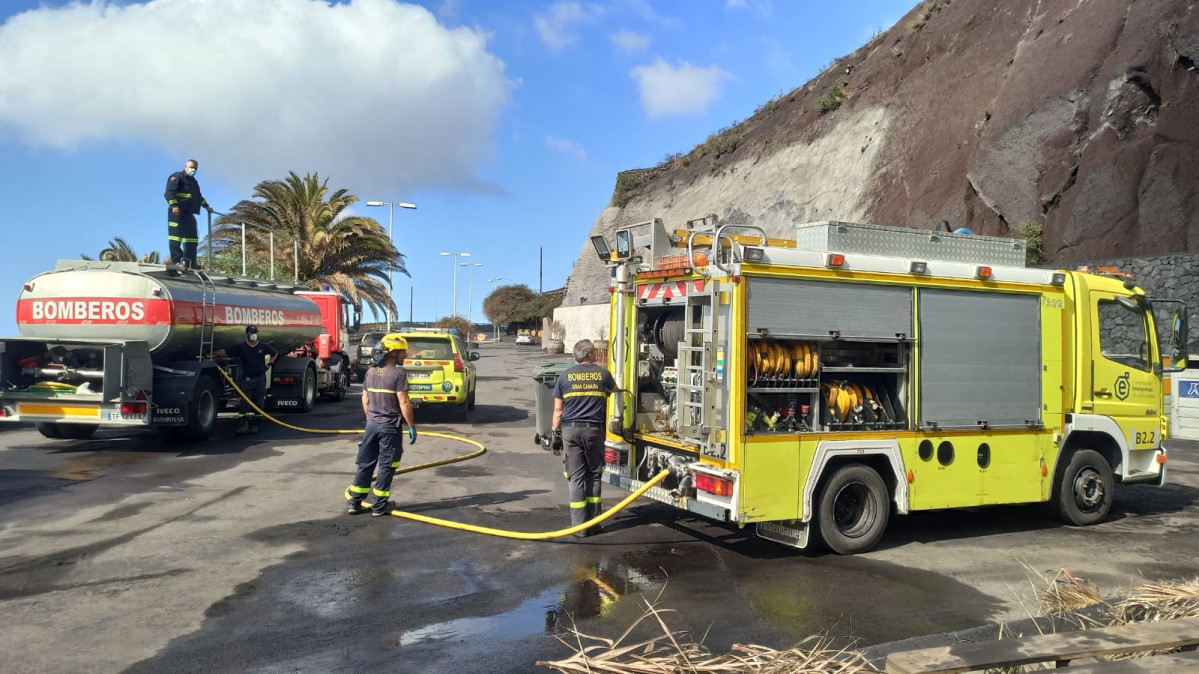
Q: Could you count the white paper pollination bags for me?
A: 0